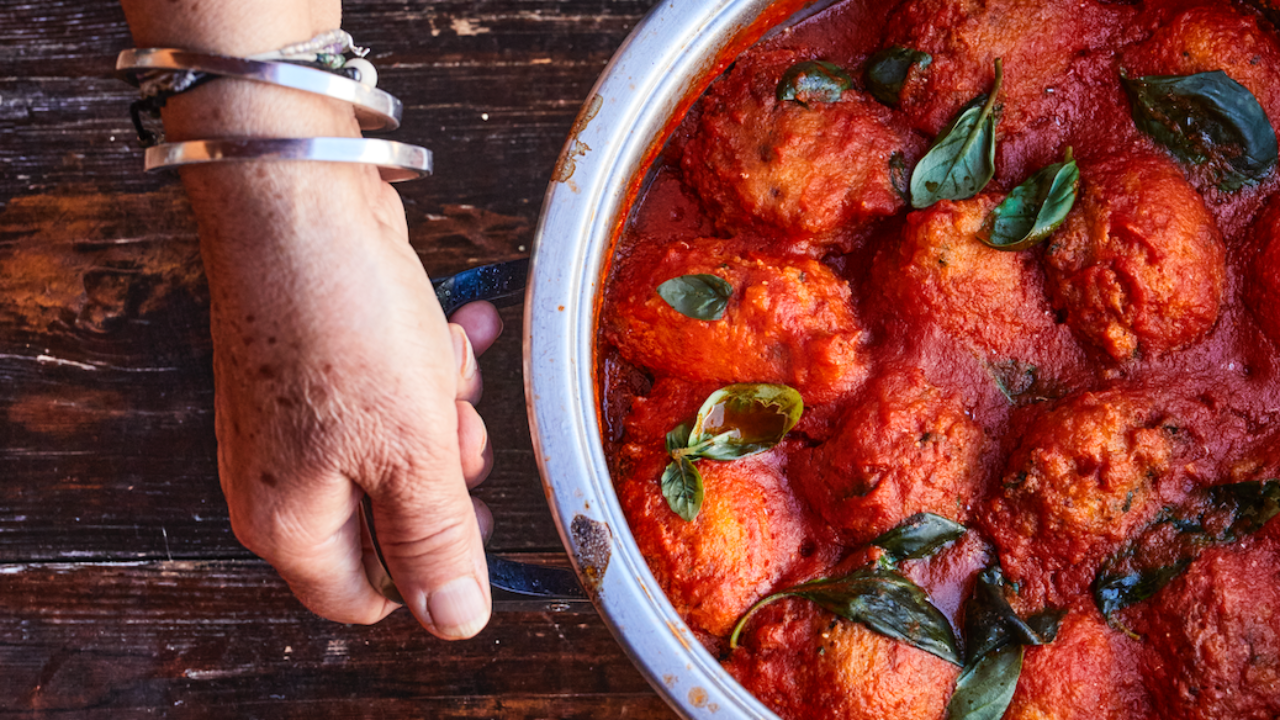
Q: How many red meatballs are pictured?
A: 13